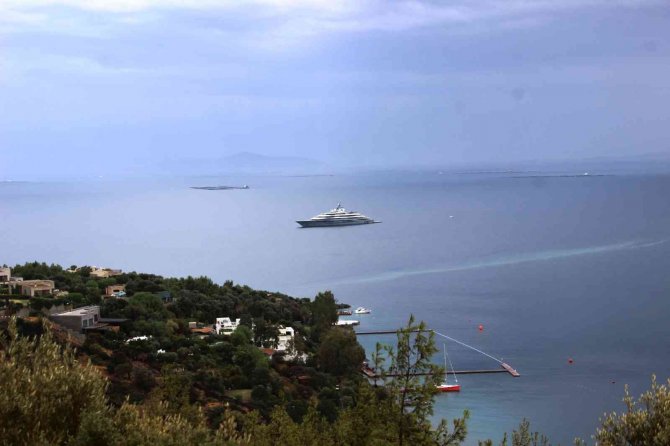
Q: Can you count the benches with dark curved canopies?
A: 0